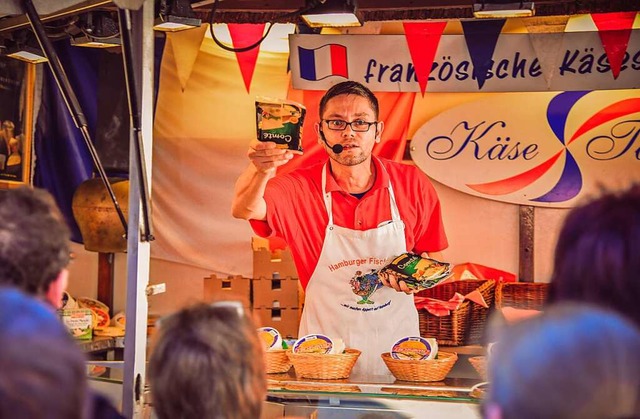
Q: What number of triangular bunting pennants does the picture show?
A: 6